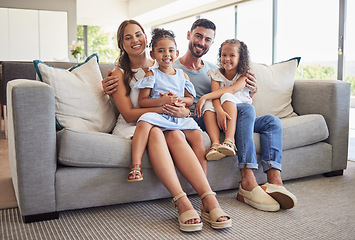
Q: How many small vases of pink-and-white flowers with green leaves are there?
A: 1